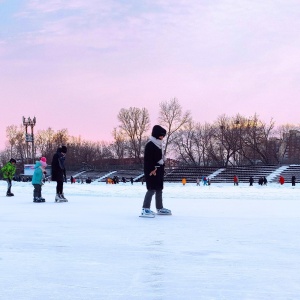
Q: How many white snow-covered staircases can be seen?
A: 5